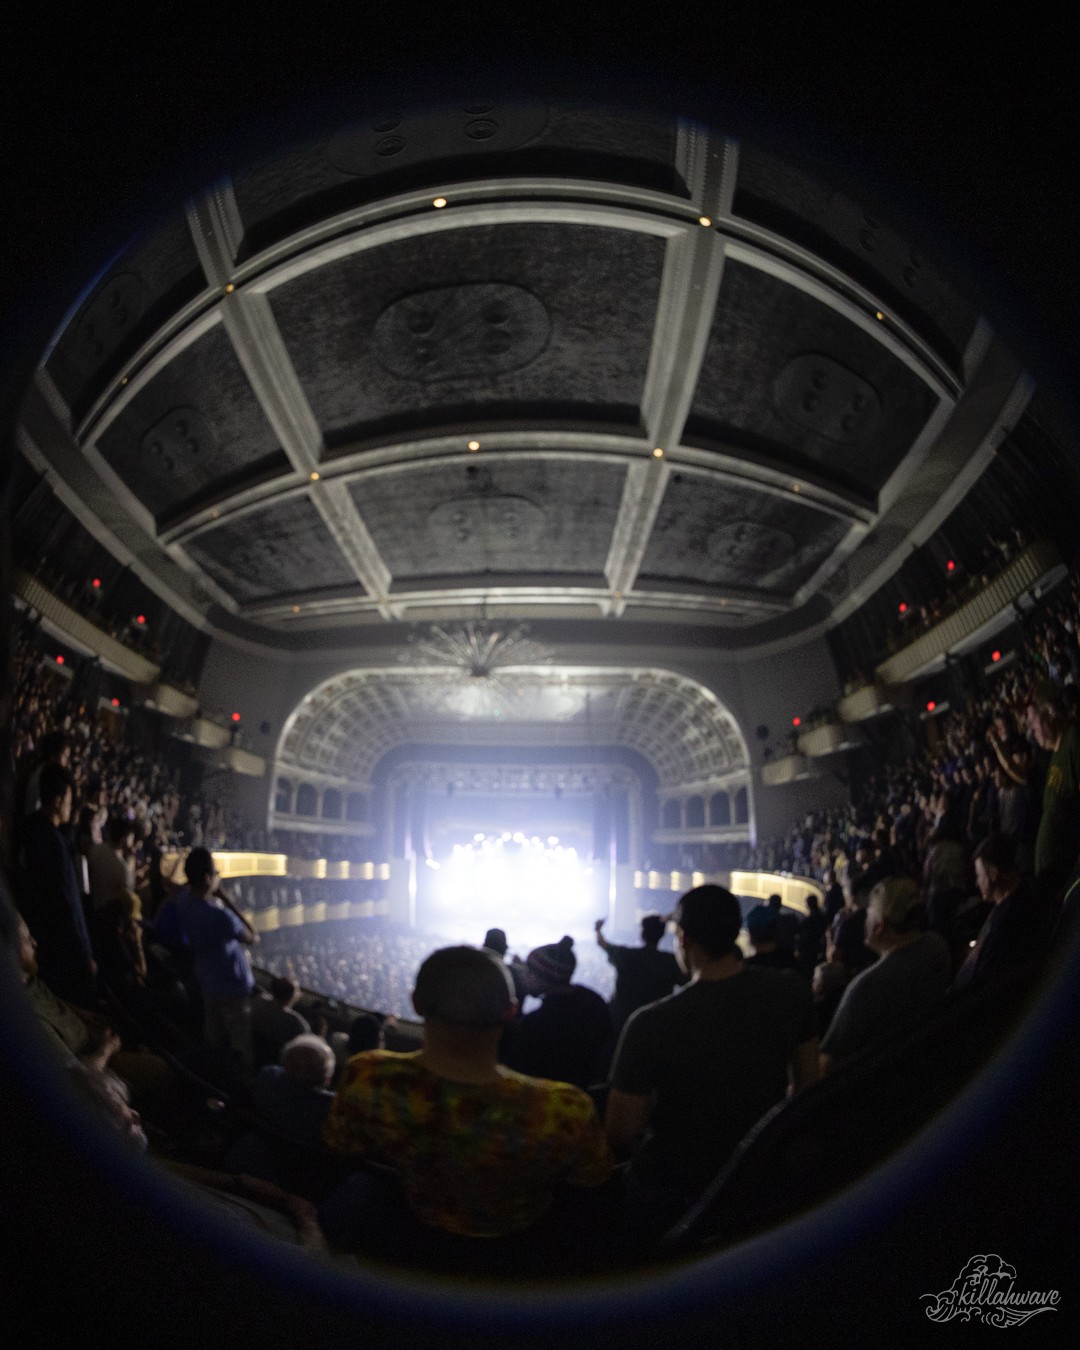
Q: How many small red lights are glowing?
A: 10